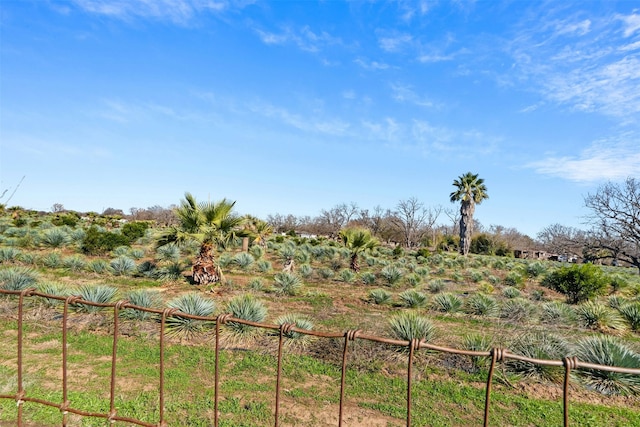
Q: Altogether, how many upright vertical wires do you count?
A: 10